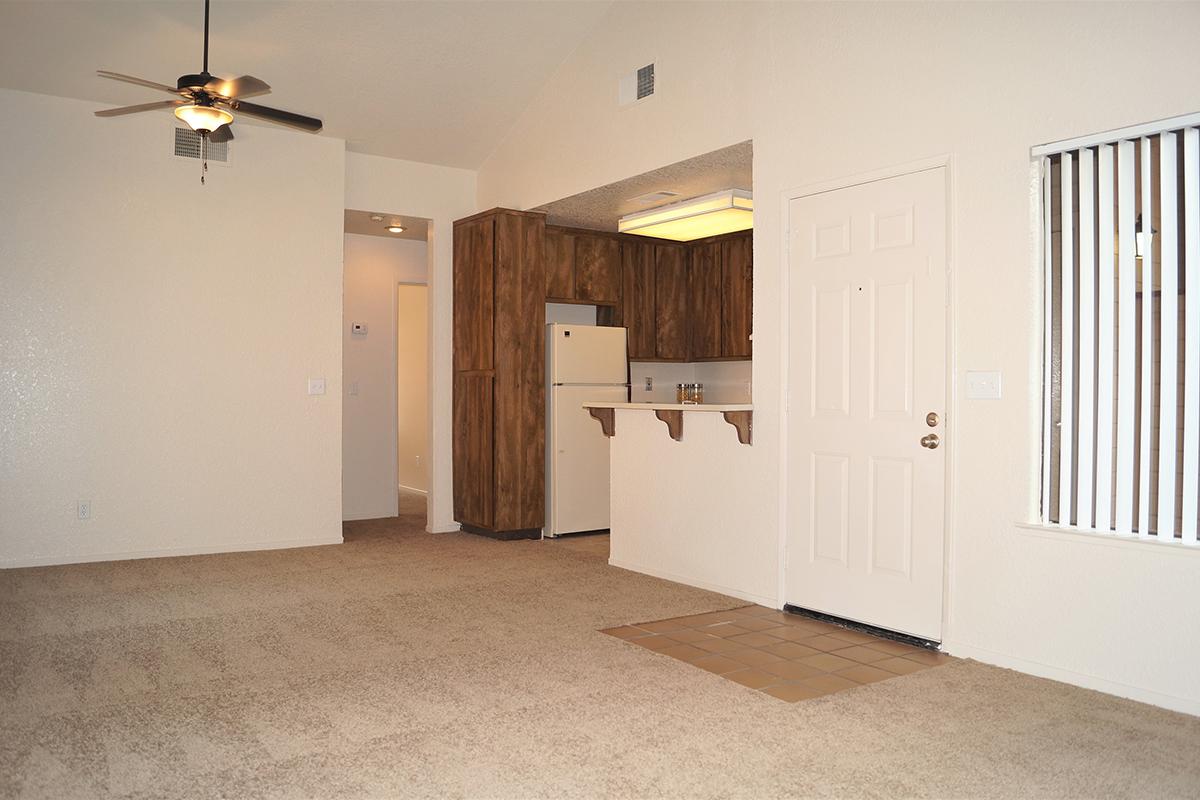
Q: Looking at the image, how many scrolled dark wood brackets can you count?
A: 3